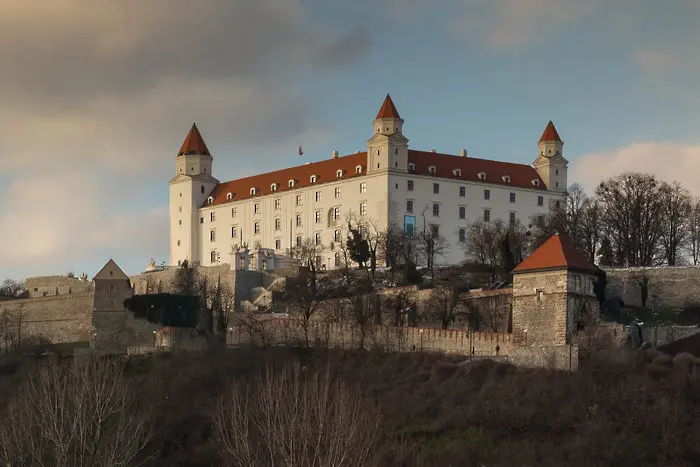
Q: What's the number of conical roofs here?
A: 3